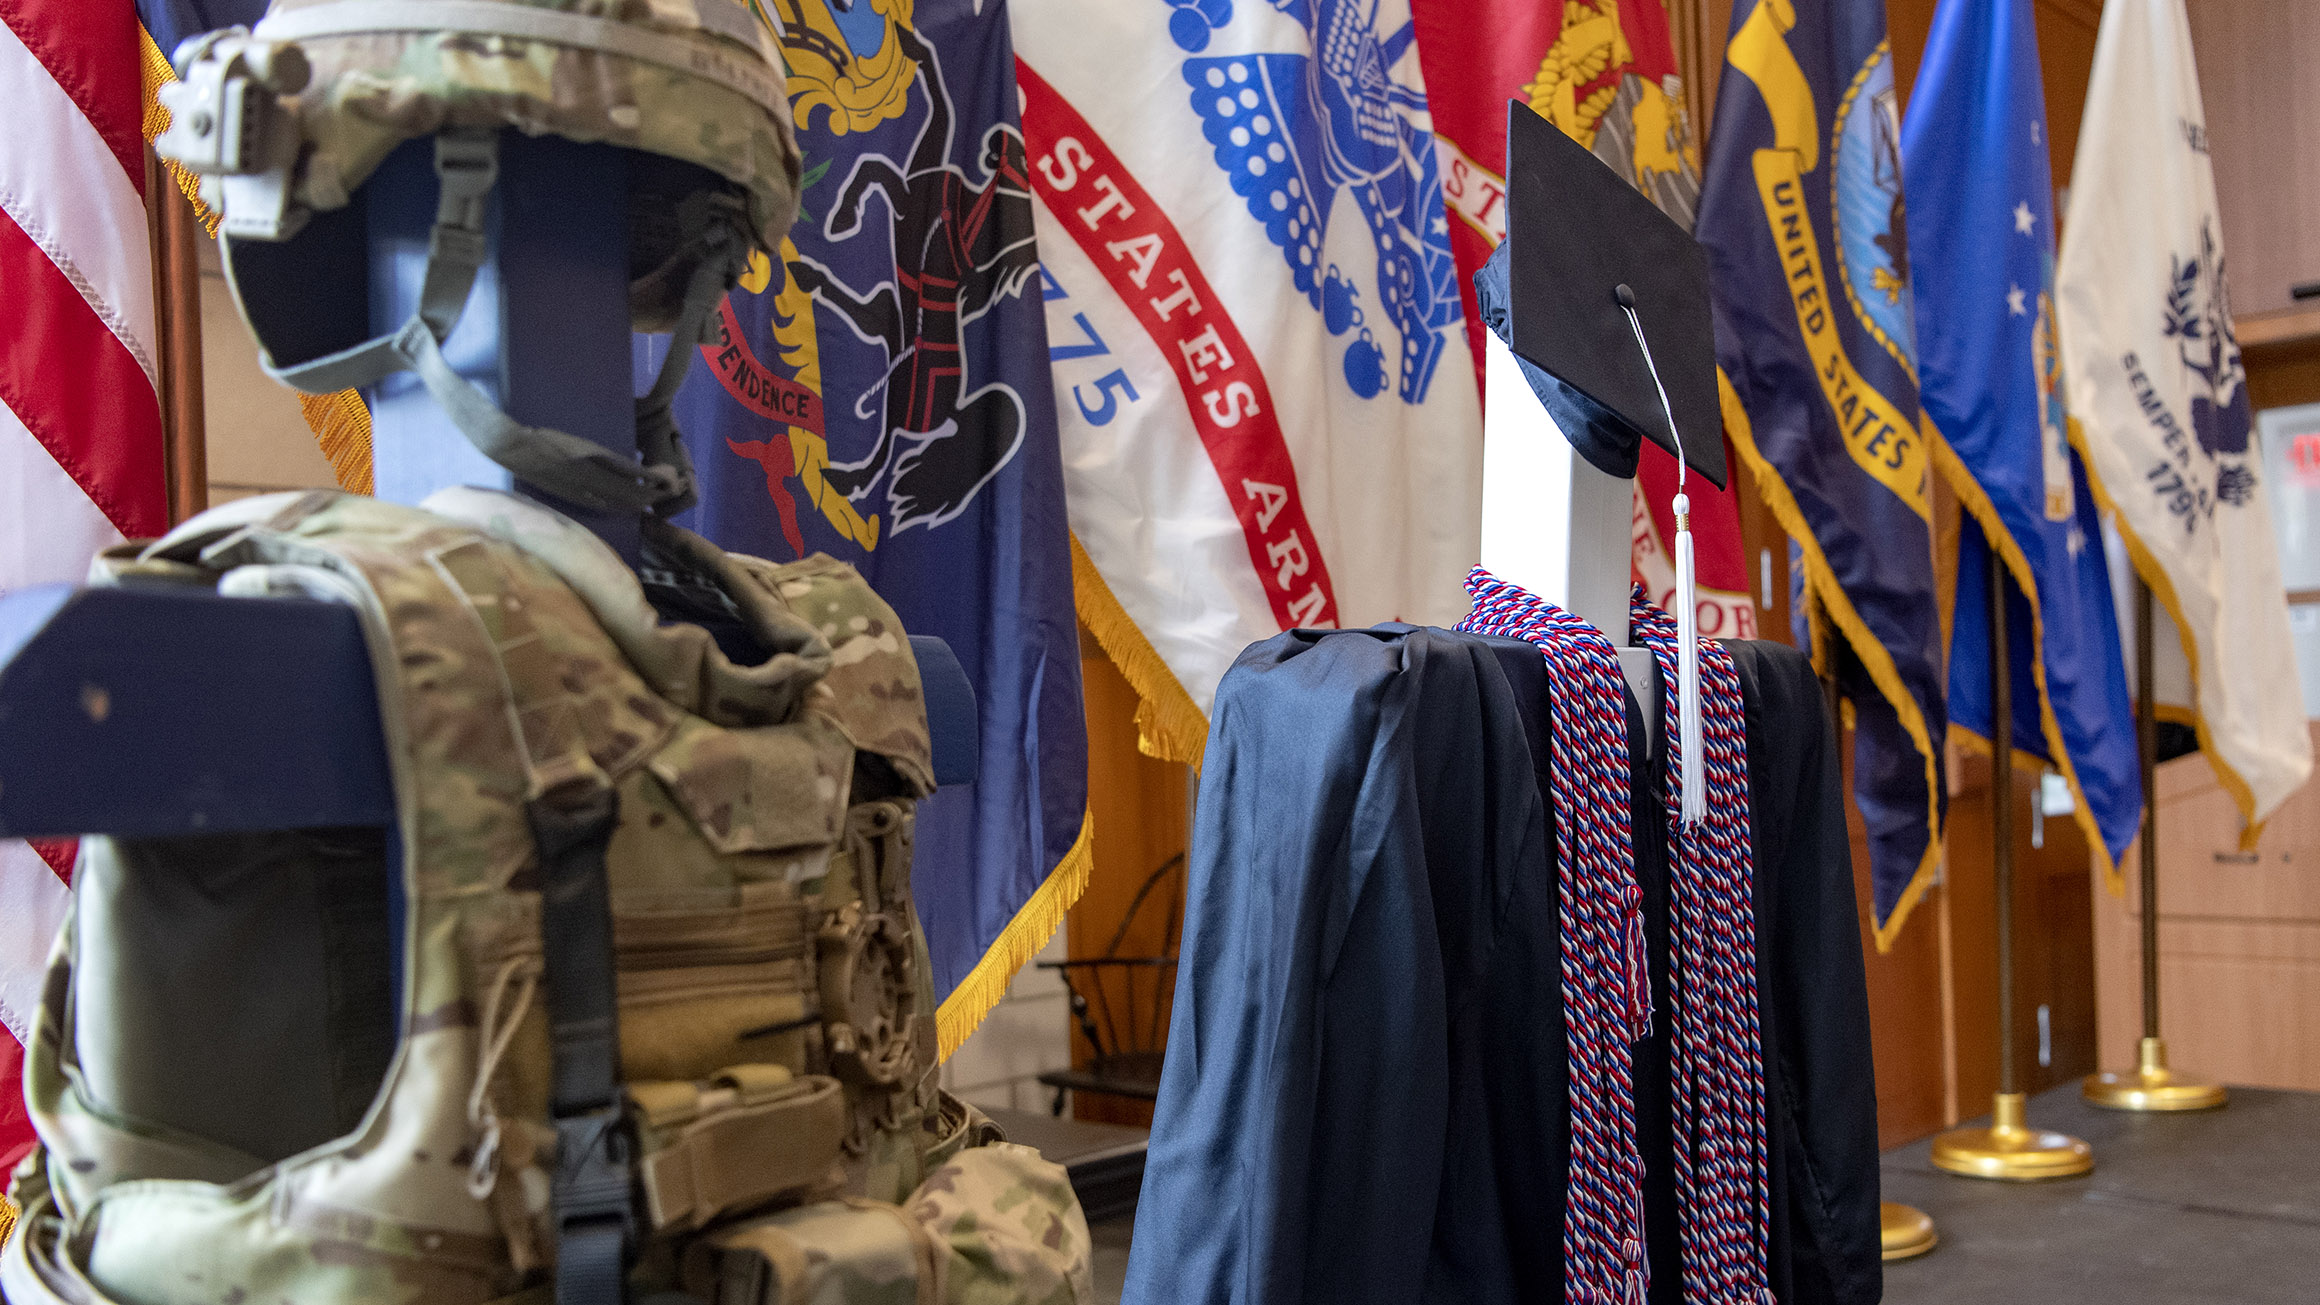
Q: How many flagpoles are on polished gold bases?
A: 3